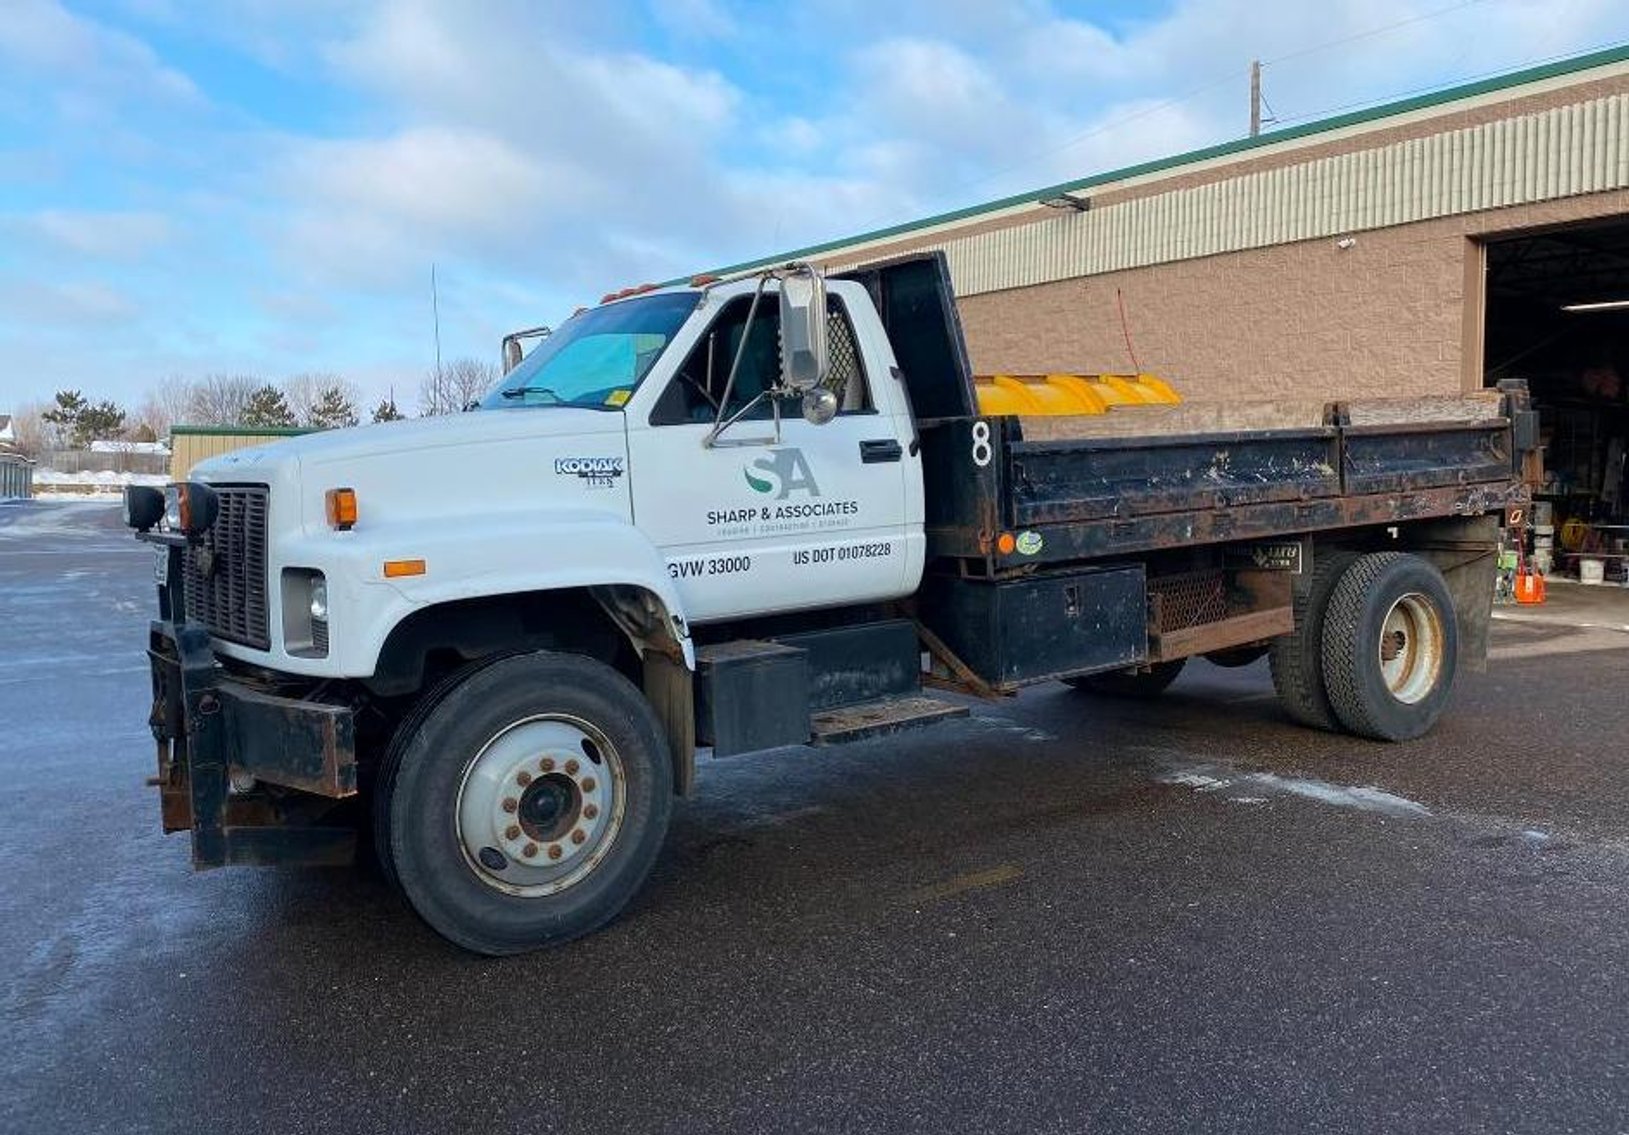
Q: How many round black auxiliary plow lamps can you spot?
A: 2